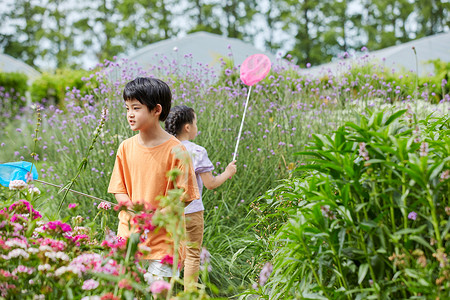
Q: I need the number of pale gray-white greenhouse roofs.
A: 3